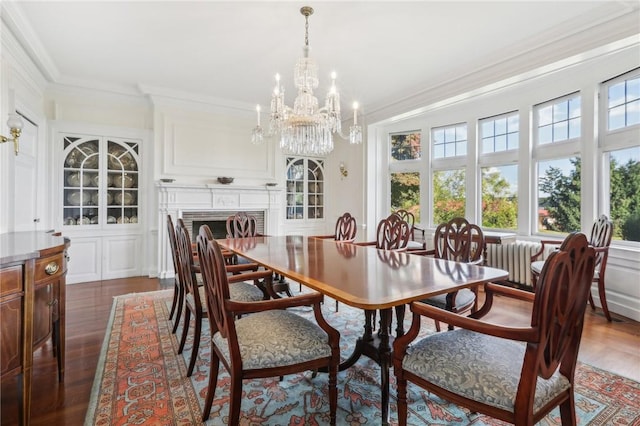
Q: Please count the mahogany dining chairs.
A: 10